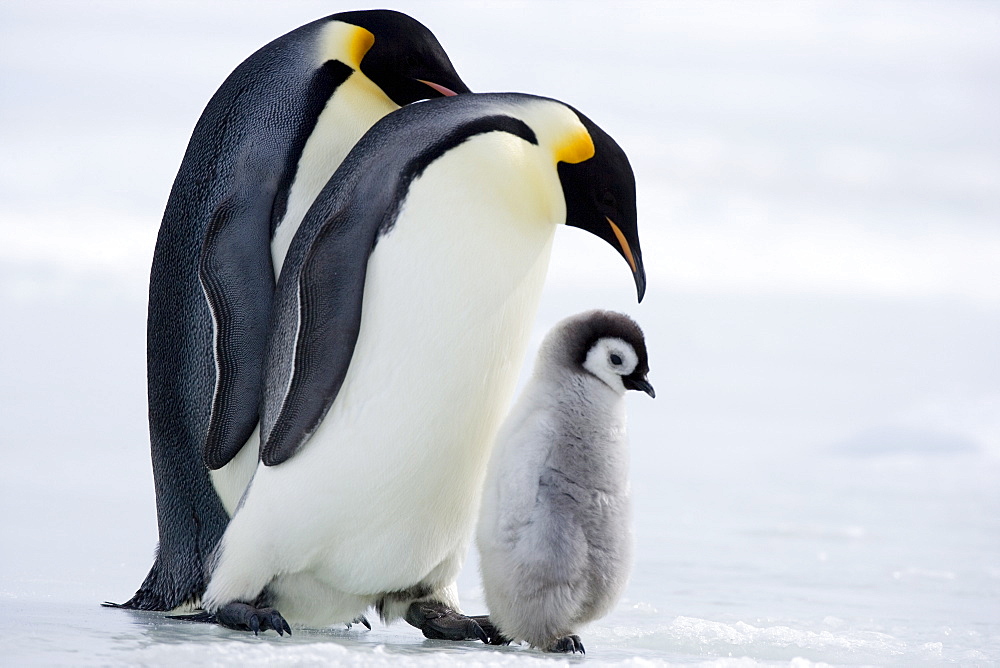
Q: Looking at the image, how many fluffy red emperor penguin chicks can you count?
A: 0